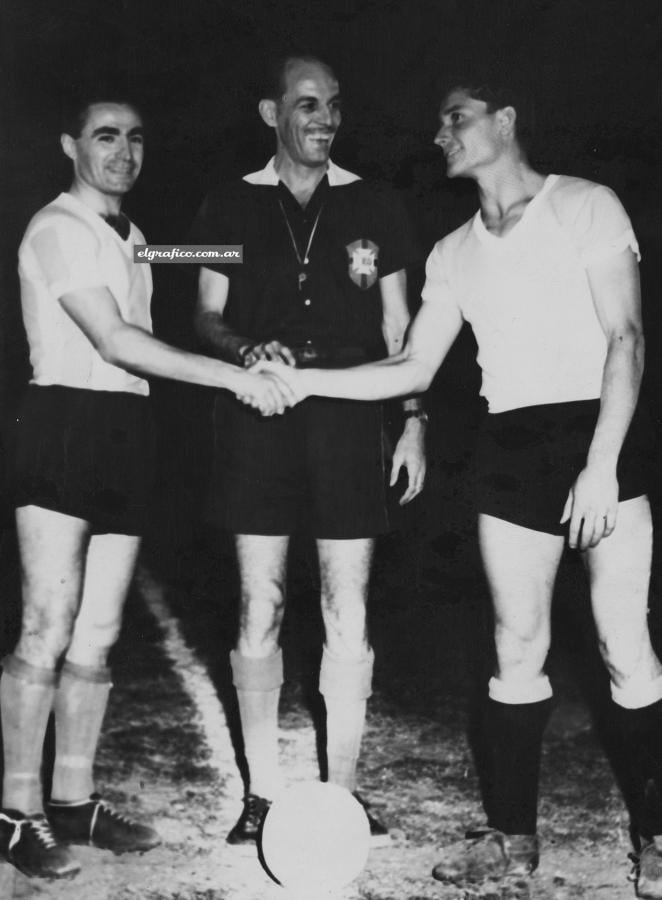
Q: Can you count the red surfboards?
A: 0